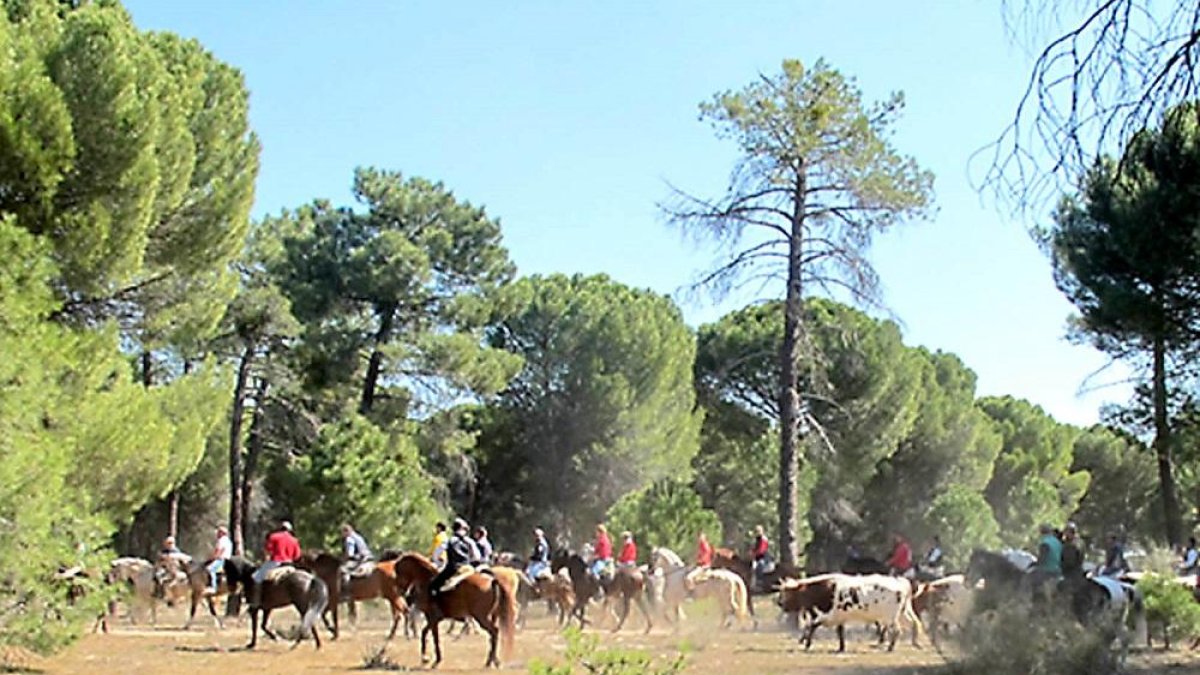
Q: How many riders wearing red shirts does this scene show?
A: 6